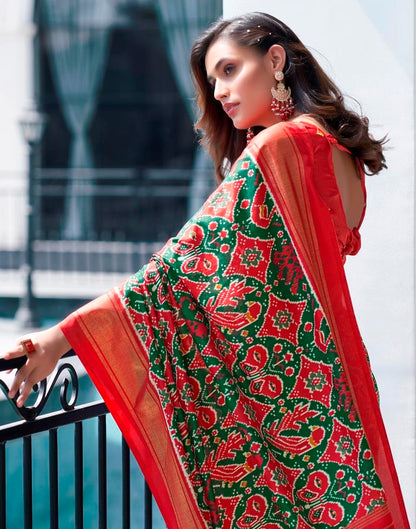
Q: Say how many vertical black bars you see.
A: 7